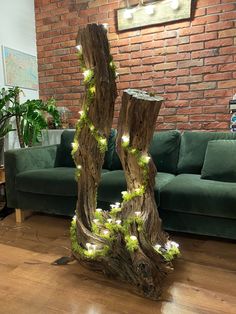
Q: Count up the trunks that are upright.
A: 2